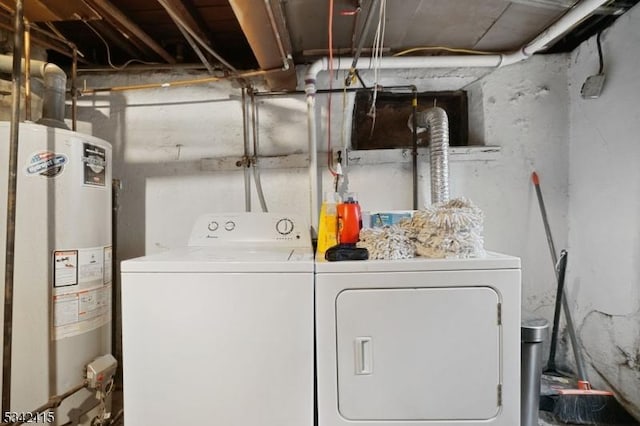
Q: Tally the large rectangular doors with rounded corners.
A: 1